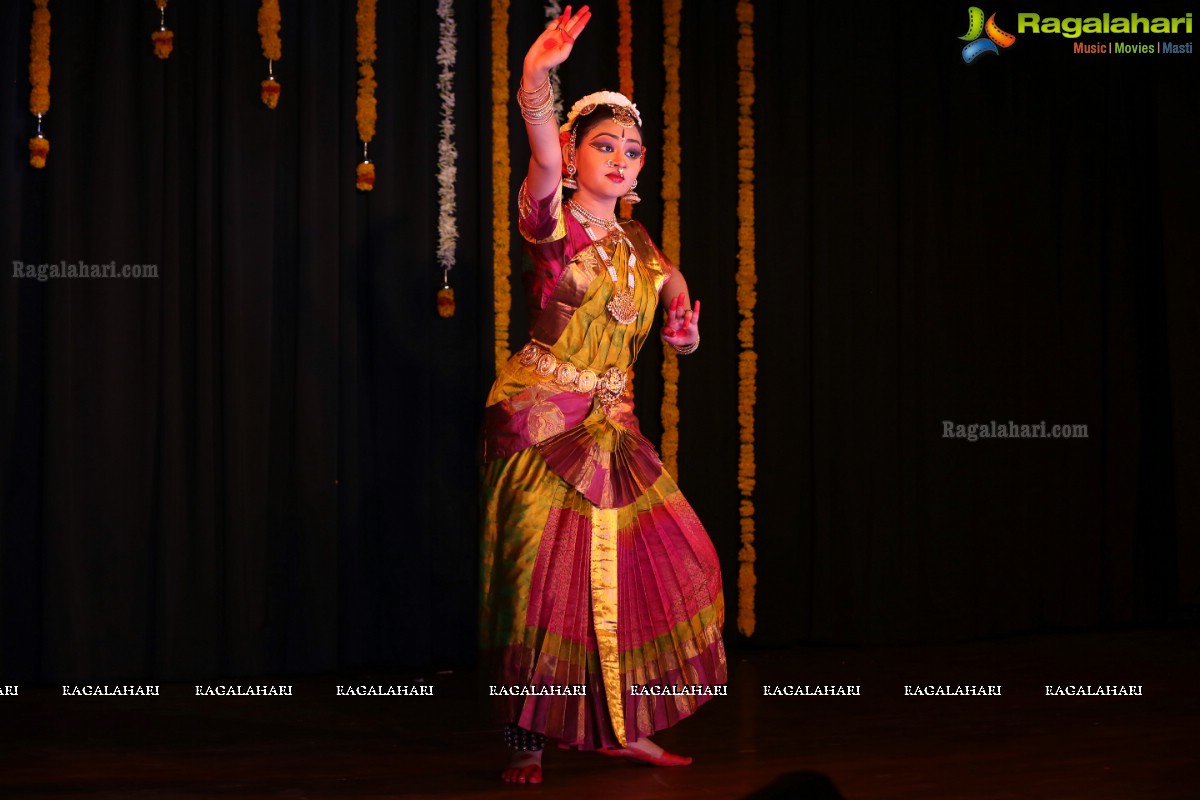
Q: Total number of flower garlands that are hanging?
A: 10